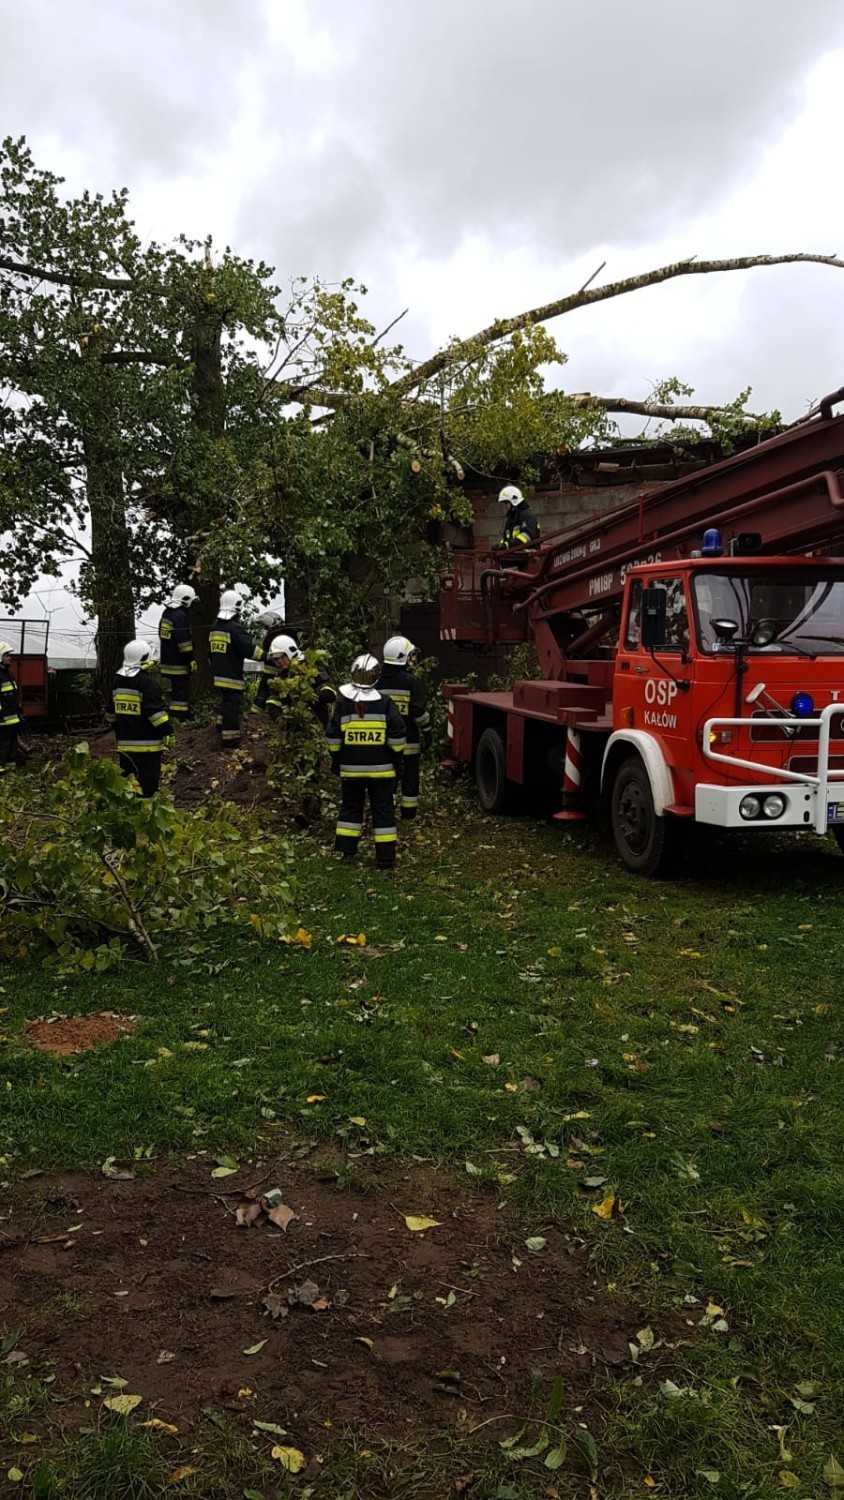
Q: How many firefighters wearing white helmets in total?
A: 7